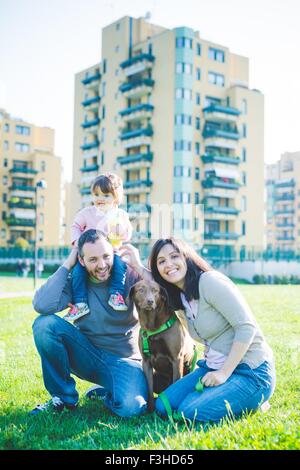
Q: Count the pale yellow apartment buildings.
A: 3